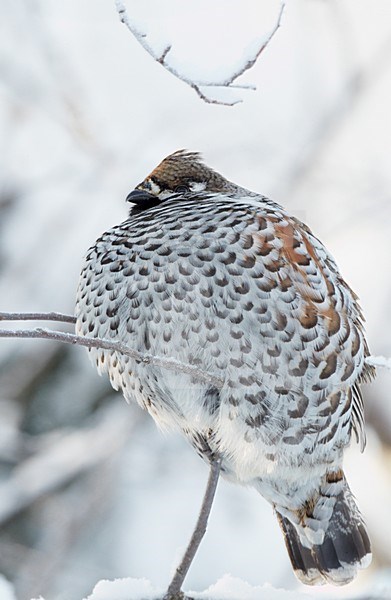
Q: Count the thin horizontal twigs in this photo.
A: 2